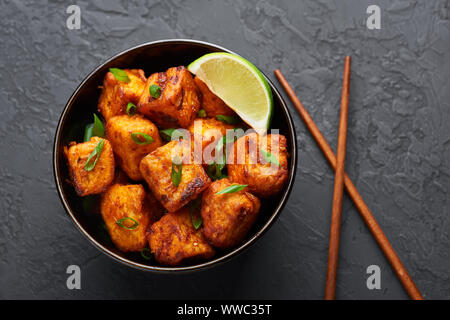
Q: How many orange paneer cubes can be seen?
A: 11